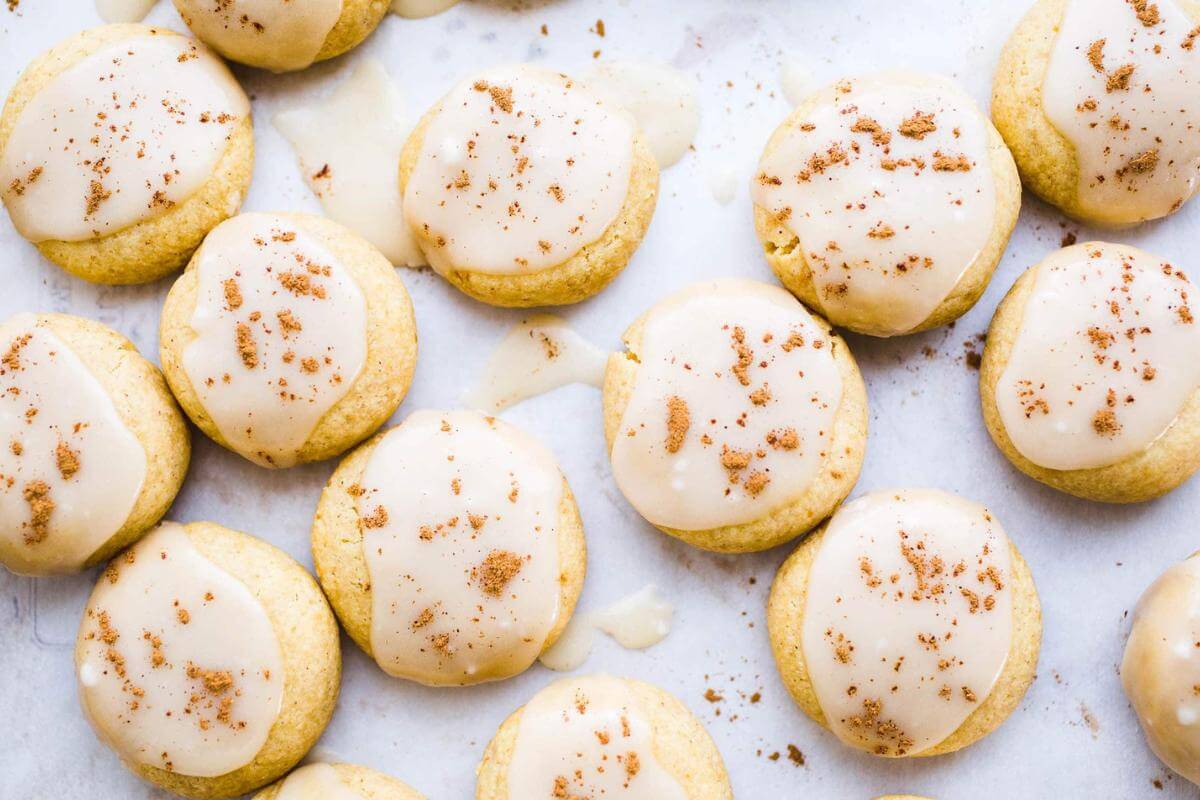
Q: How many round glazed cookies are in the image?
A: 15